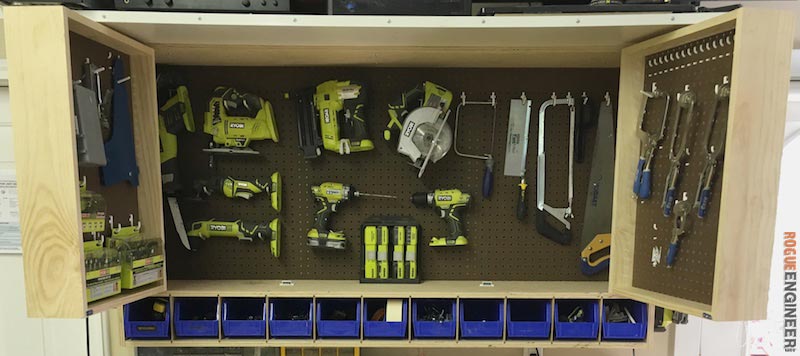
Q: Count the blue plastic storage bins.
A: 11